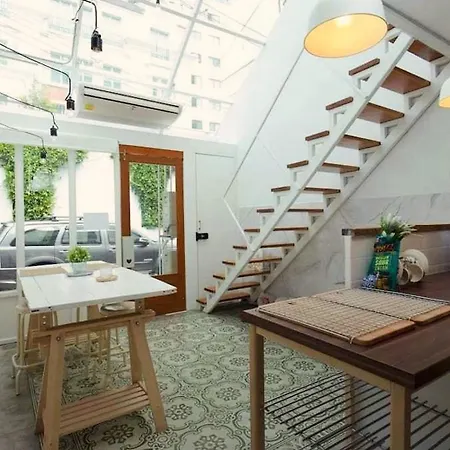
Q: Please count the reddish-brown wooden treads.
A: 13